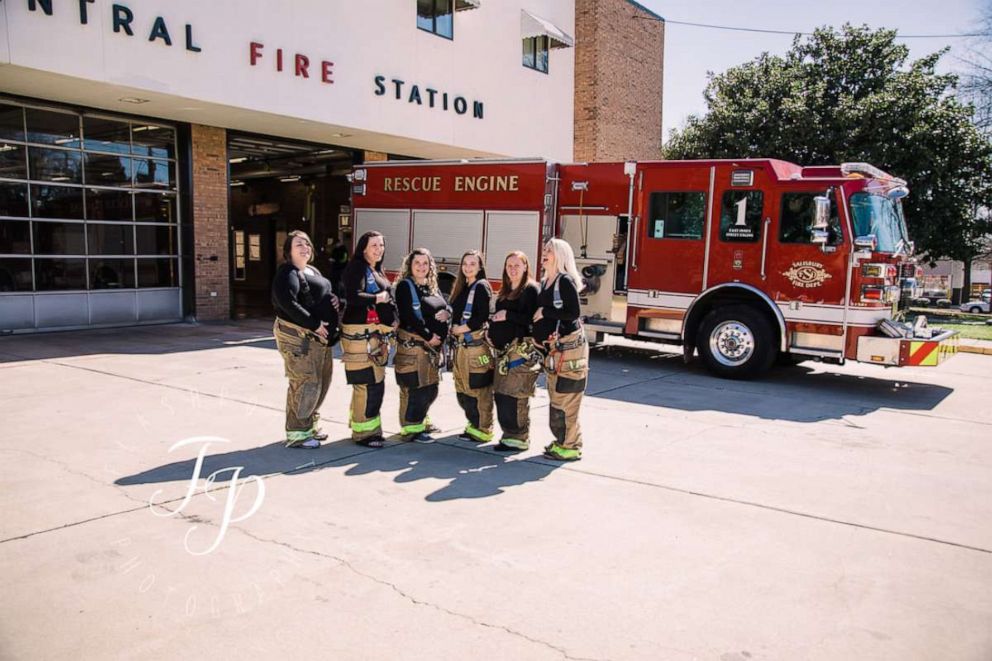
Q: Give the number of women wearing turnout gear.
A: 6